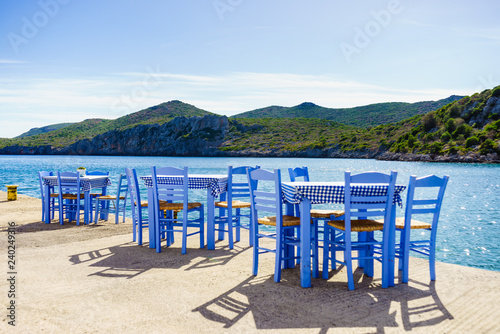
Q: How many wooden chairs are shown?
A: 11